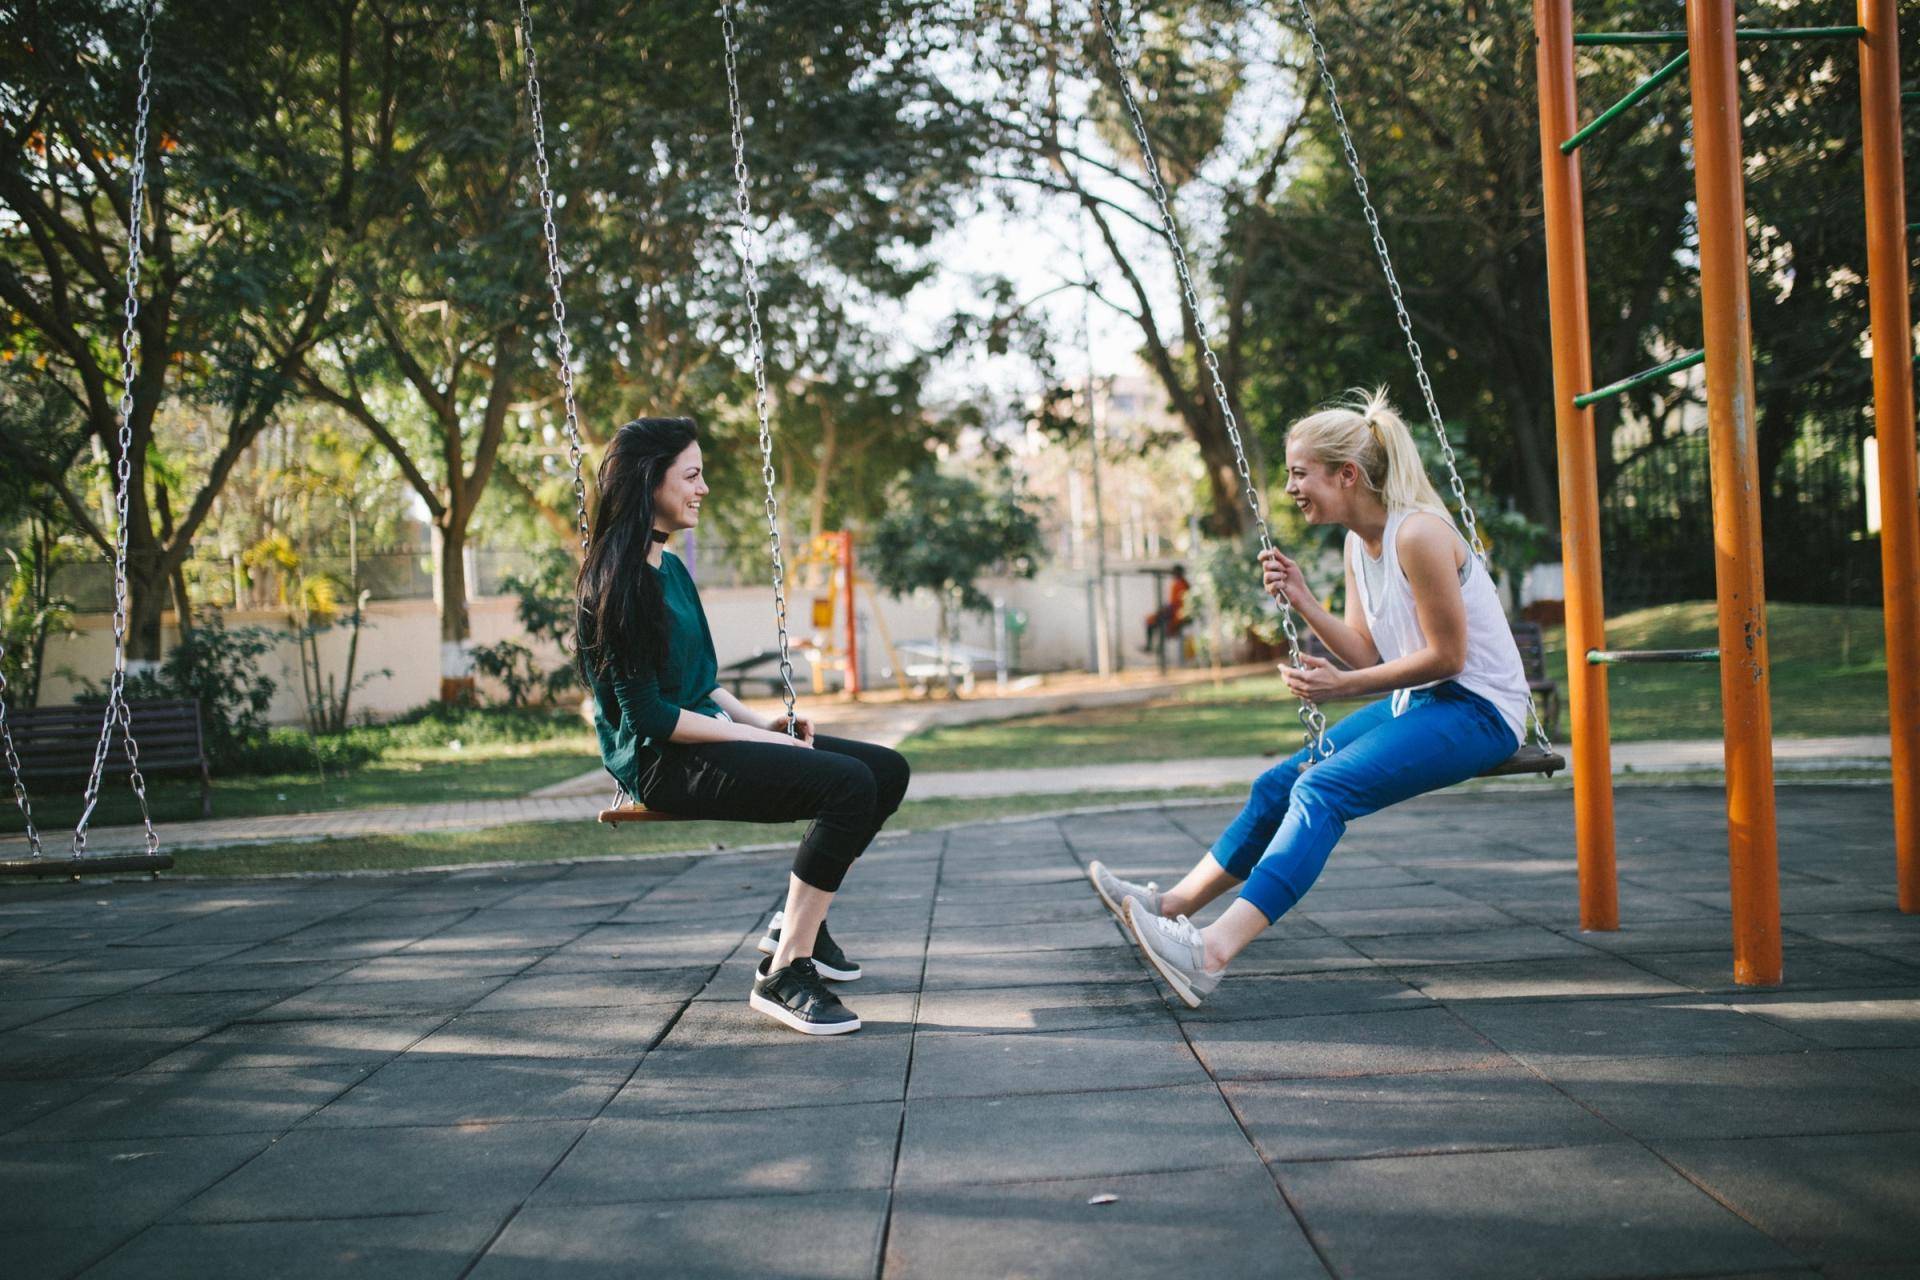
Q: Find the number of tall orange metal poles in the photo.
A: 3